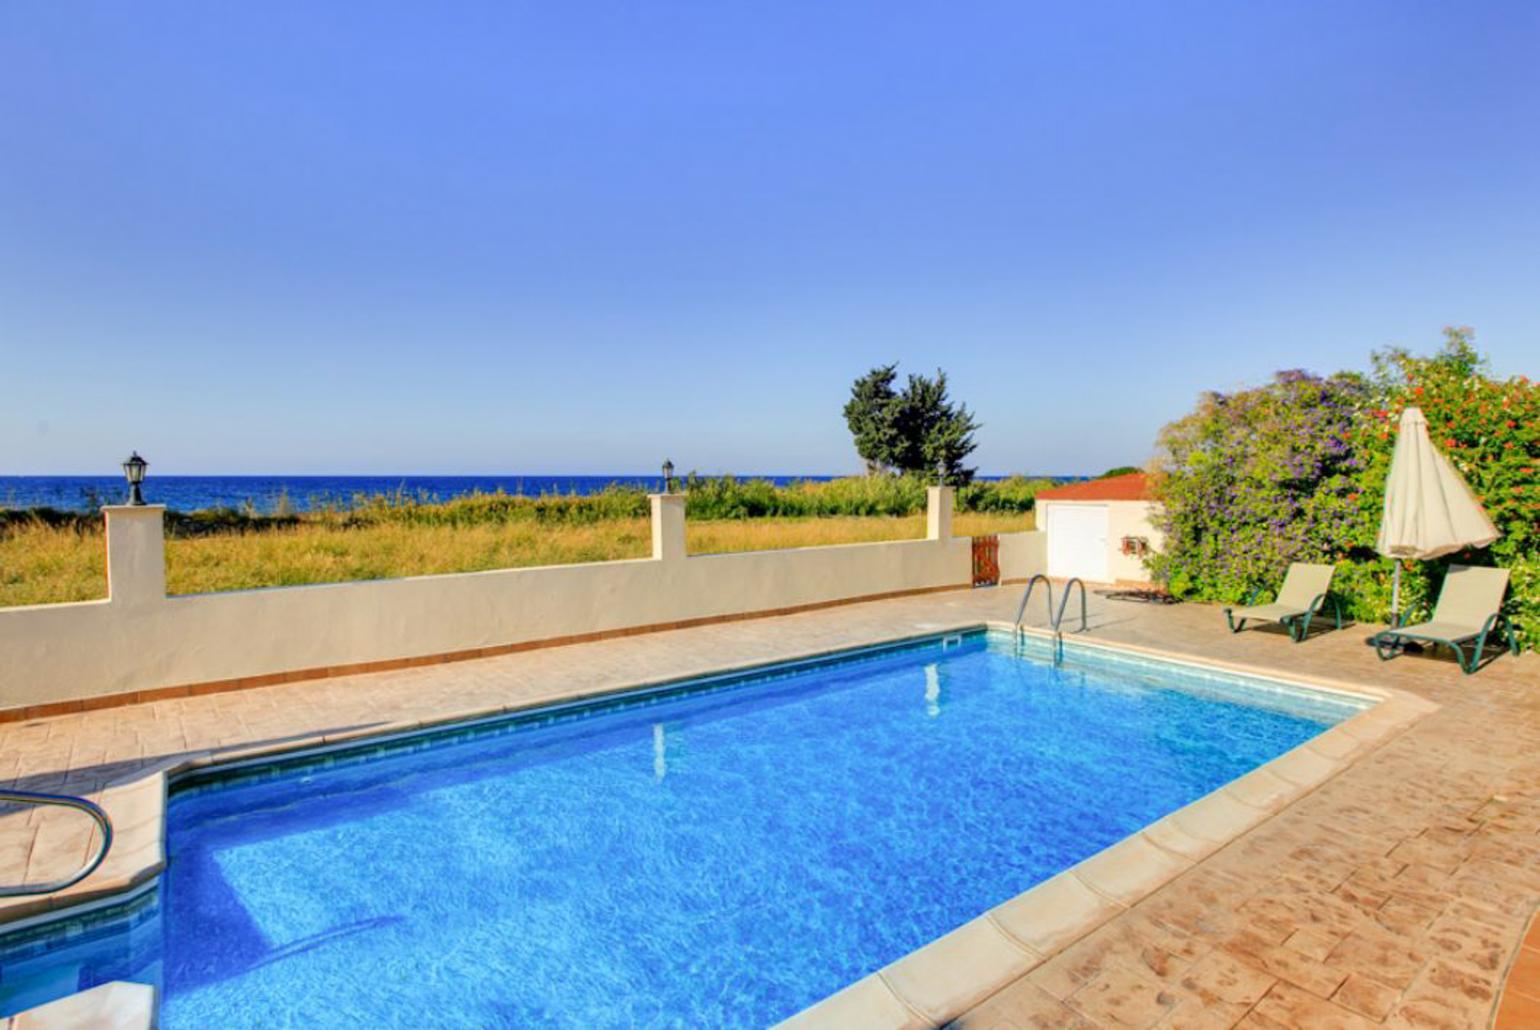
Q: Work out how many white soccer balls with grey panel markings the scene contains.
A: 0